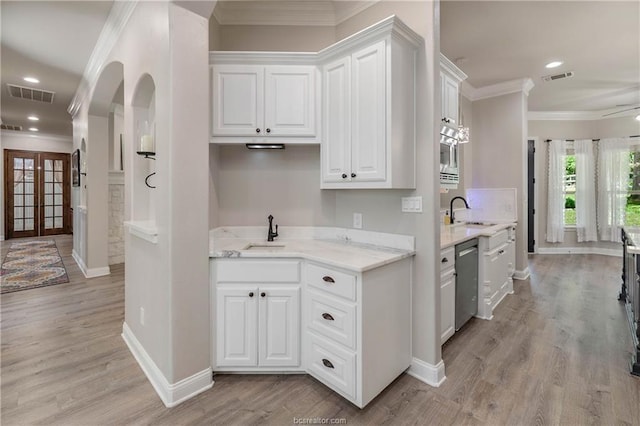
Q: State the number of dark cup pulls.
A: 4